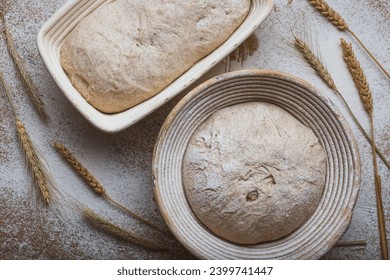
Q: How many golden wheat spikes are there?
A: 7